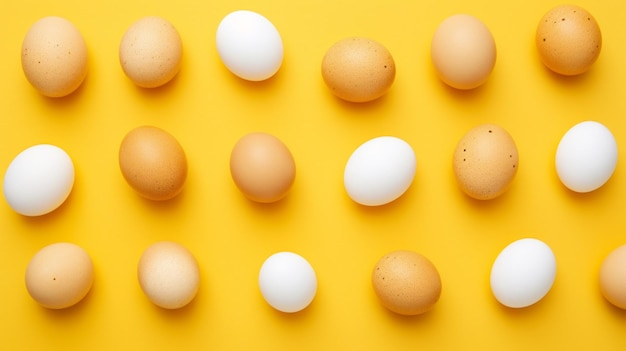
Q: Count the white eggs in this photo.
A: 6